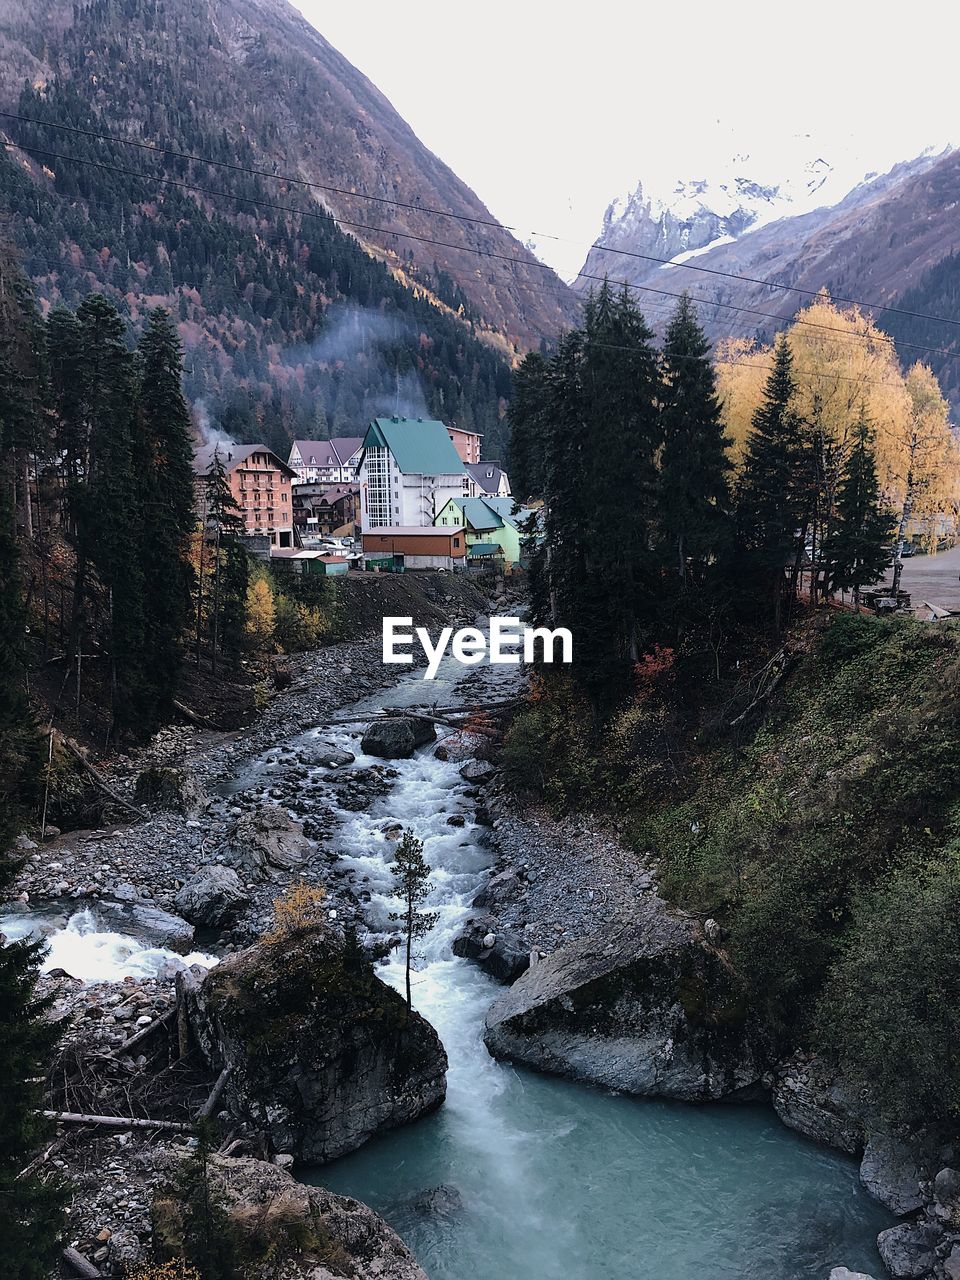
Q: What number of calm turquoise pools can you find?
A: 1